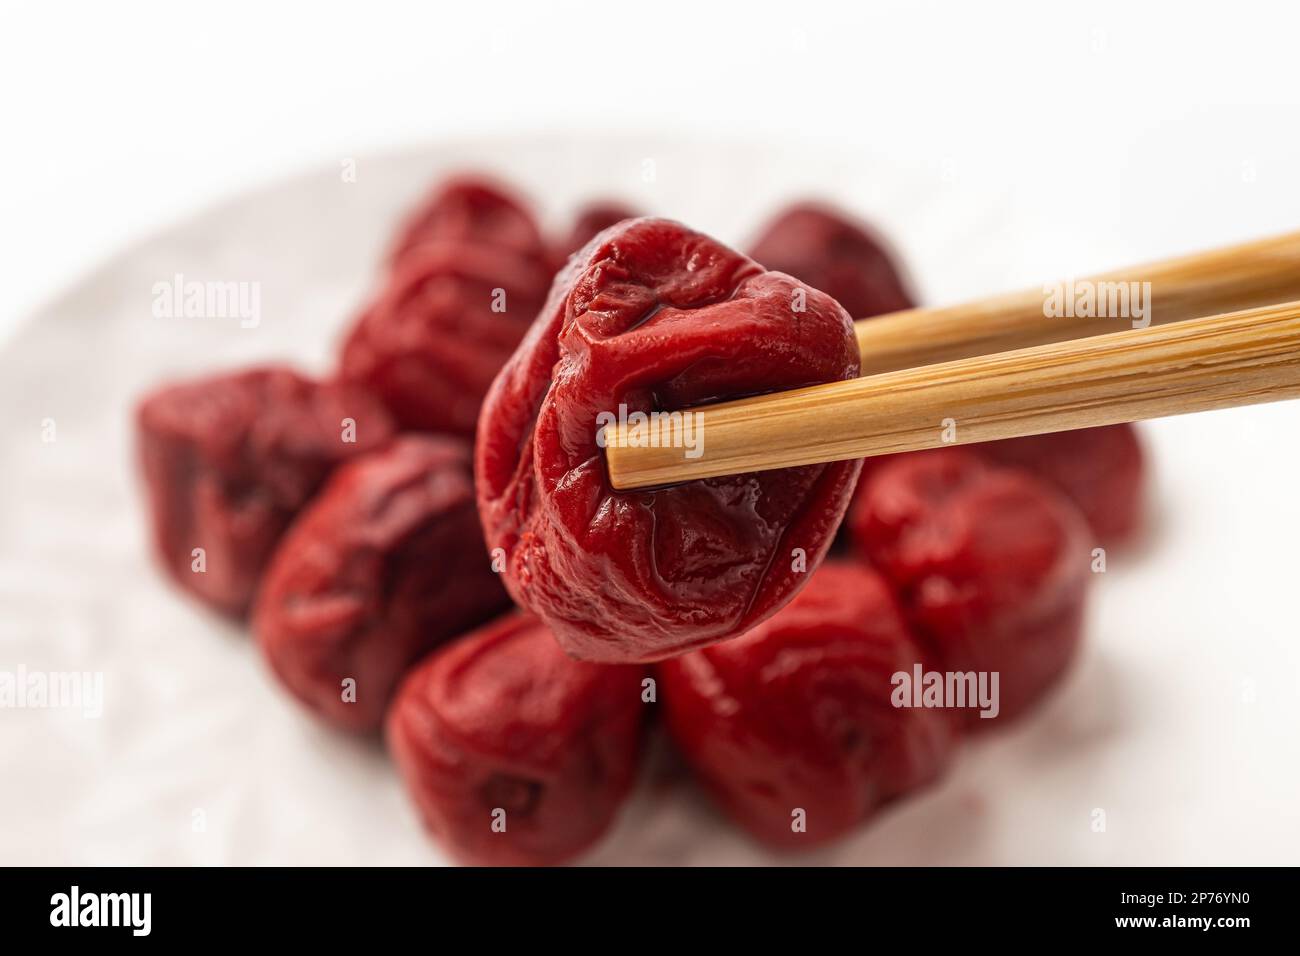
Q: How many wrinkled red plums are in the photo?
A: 11